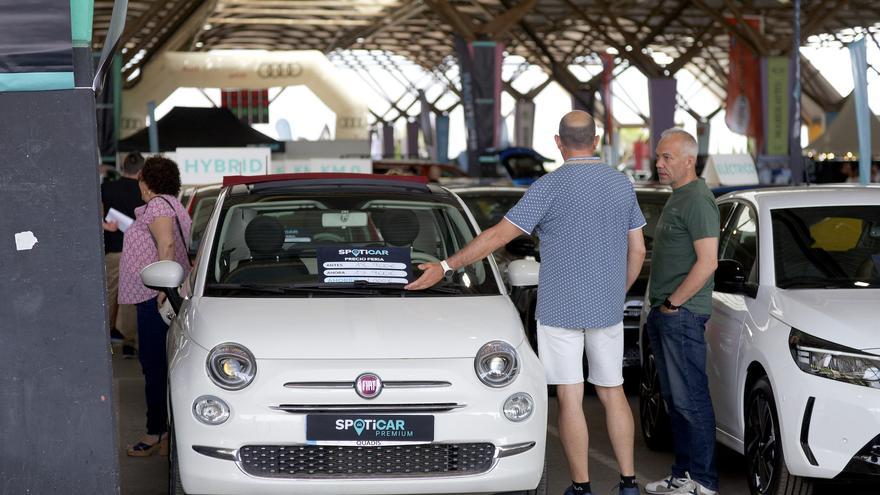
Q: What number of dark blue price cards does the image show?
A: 1